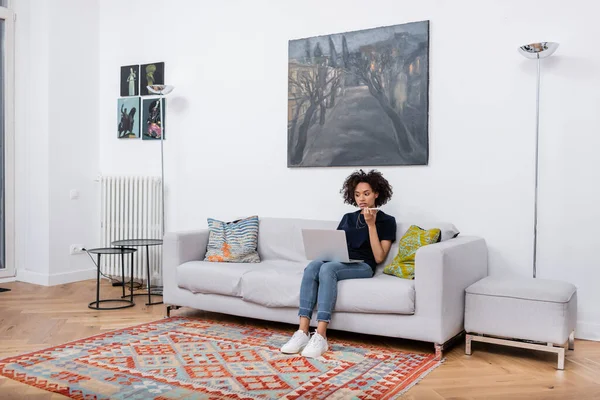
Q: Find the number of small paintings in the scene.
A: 4